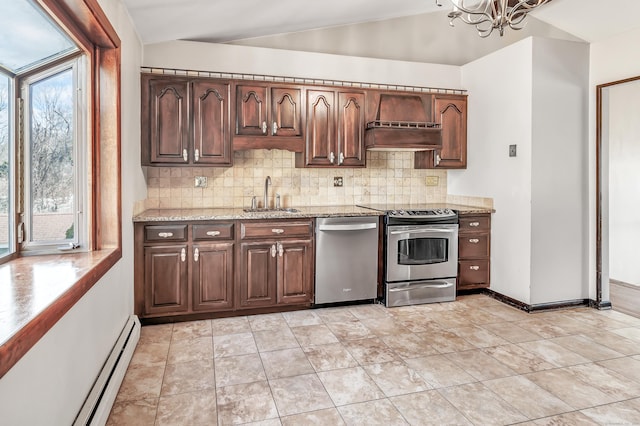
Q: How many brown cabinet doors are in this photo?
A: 11